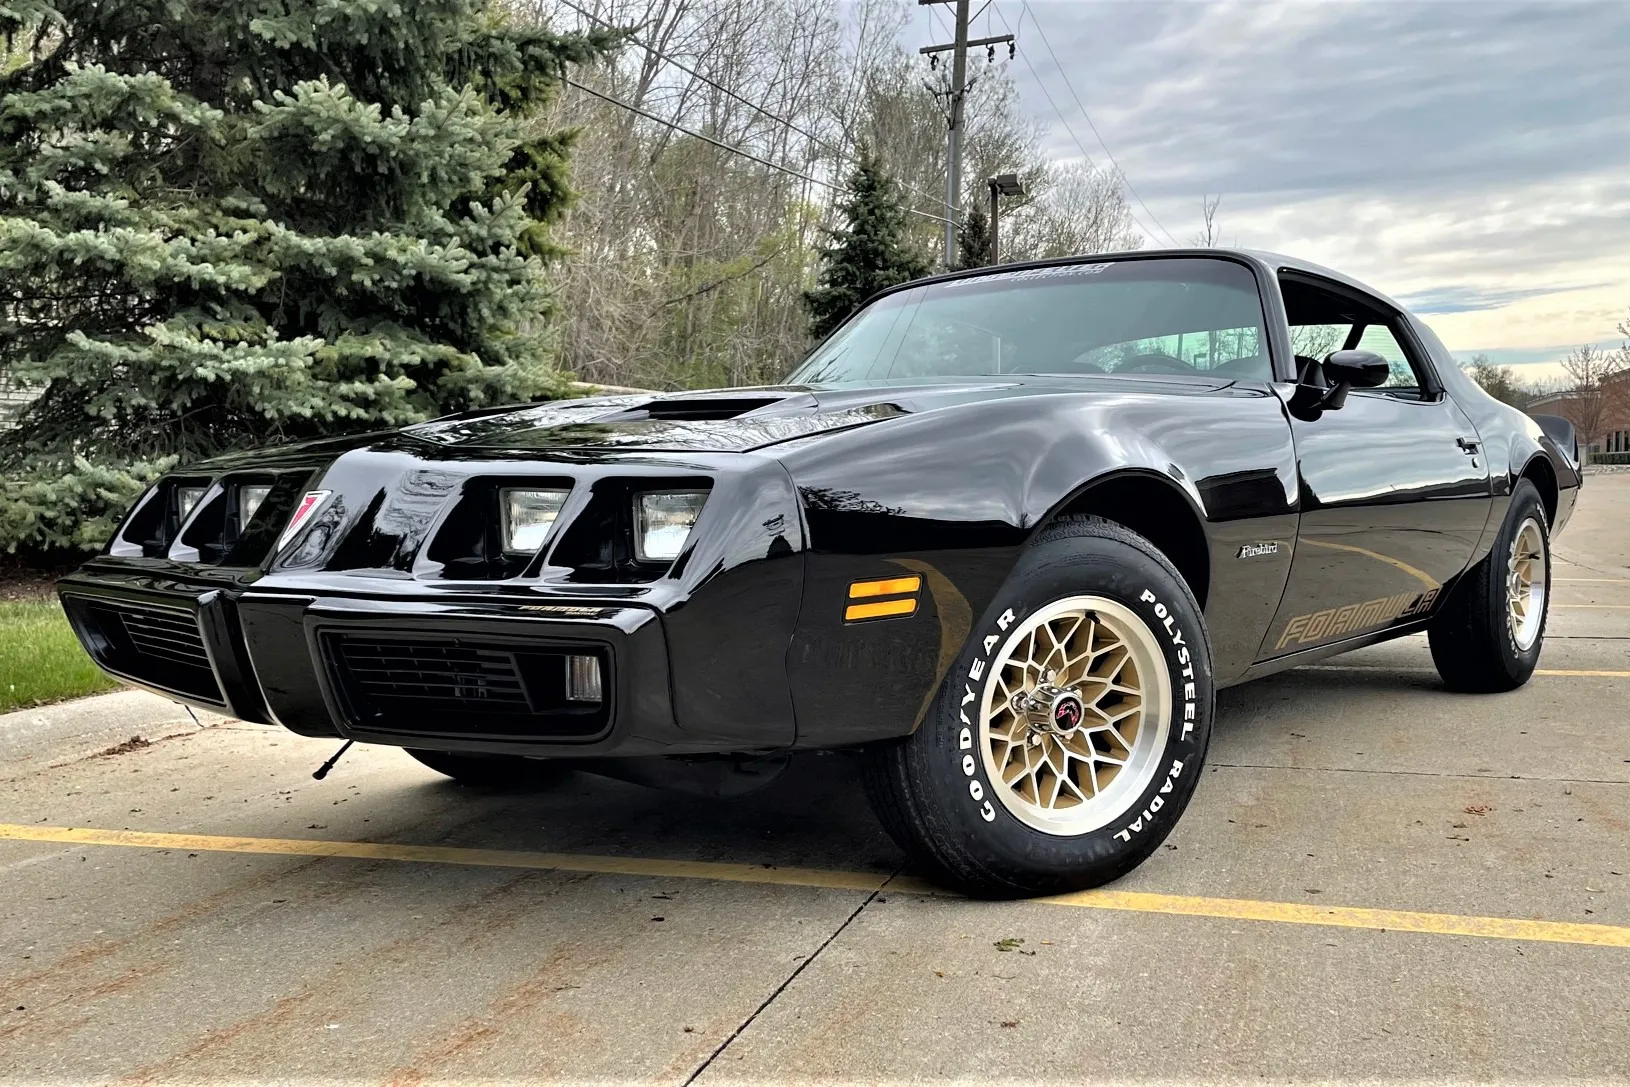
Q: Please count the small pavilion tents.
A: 0